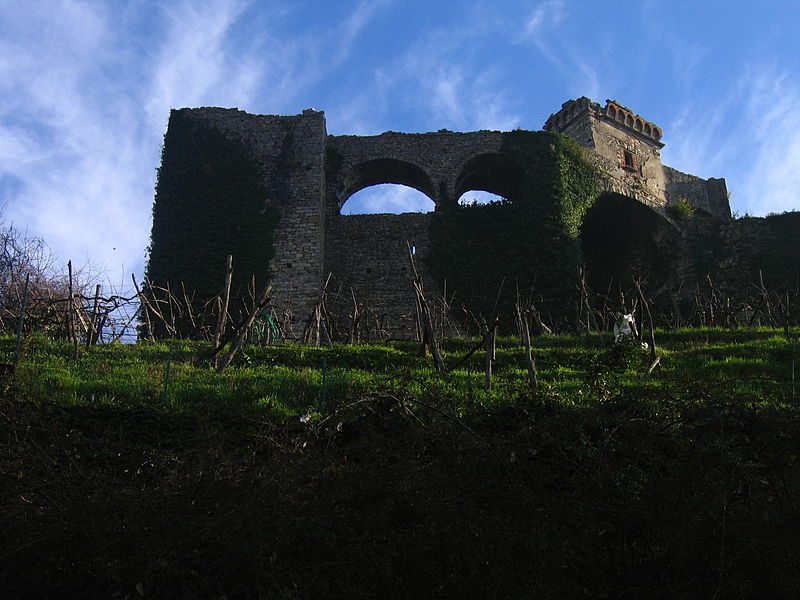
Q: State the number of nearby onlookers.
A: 0